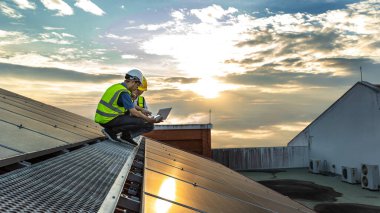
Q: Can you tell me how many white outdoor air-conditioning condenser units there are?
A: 3